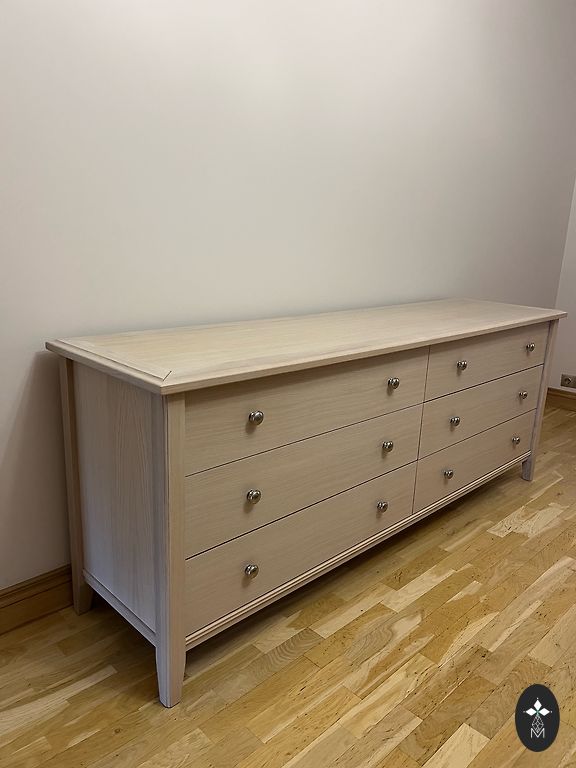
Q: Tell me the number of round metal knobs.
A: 12